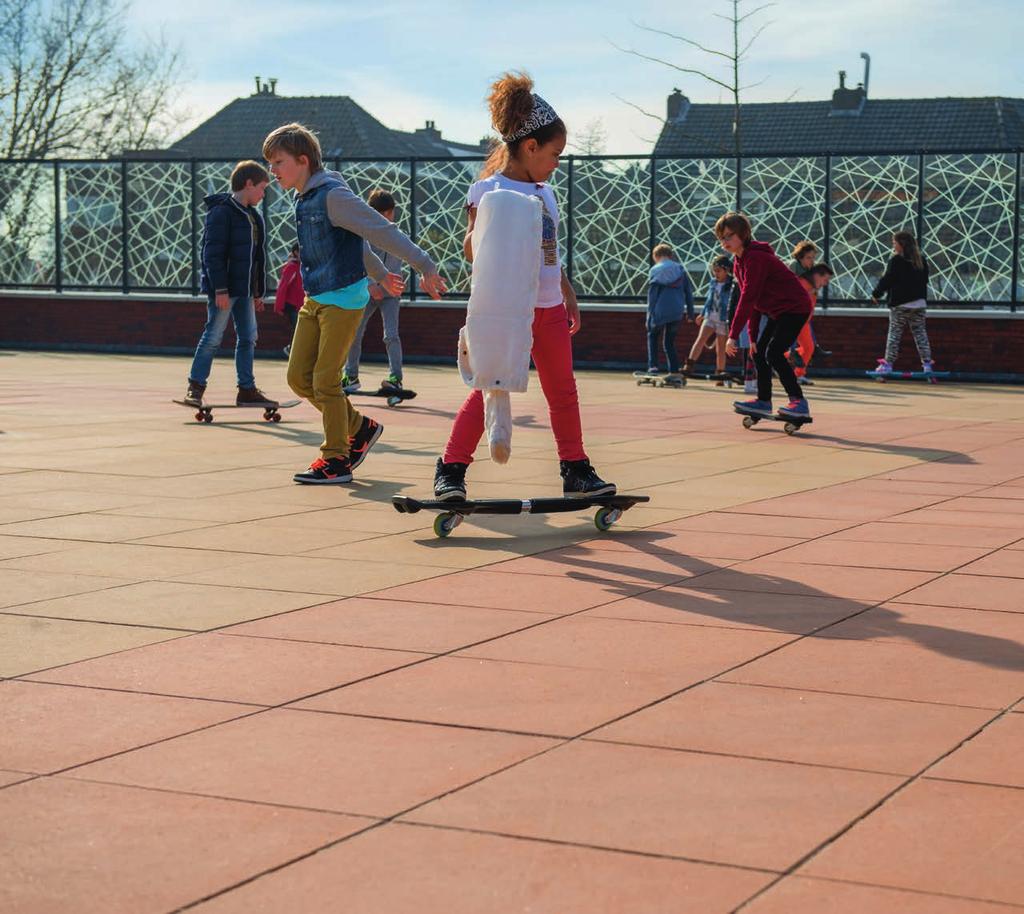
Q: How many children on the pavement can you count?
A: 11